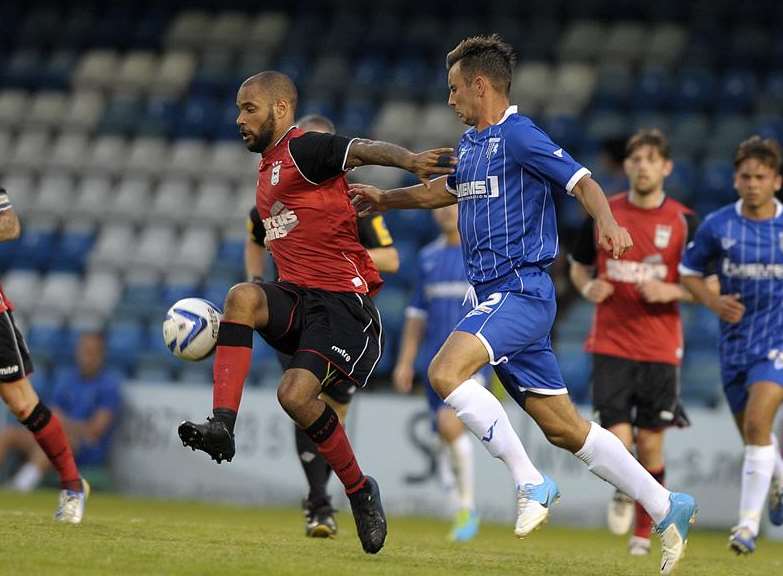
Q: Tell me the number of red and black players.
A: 3